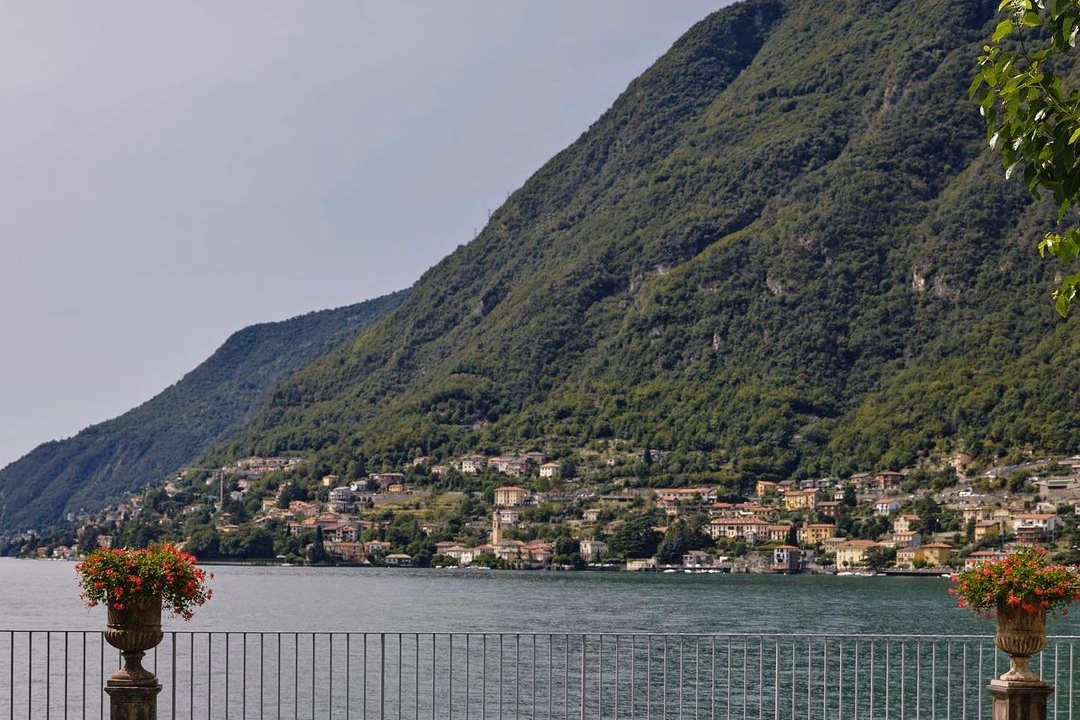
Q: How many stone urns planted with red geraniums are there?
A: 2